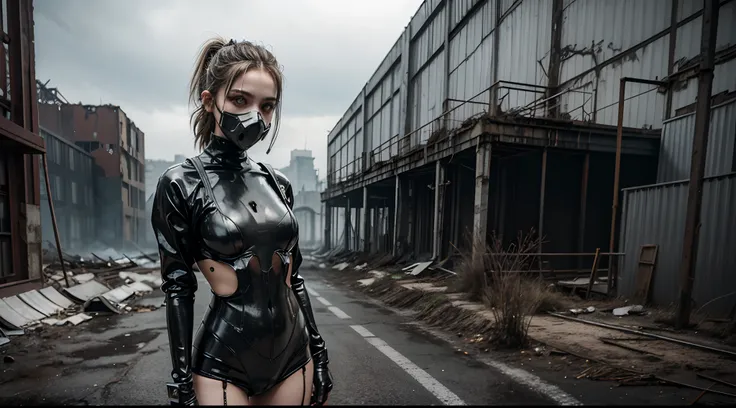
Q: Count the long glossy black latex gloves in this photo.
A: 2